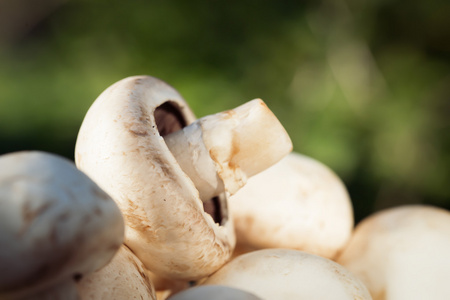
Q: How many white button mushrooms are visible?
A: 7